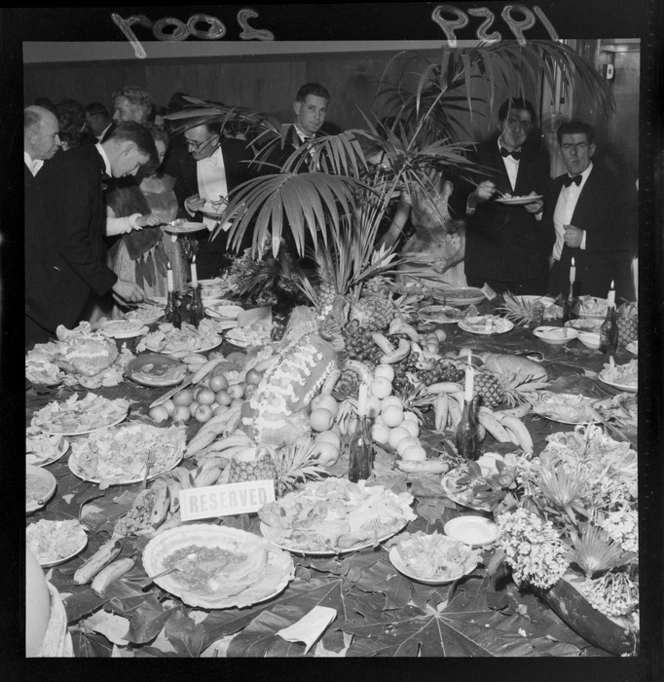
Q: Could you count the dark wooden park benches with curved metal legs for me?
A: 0